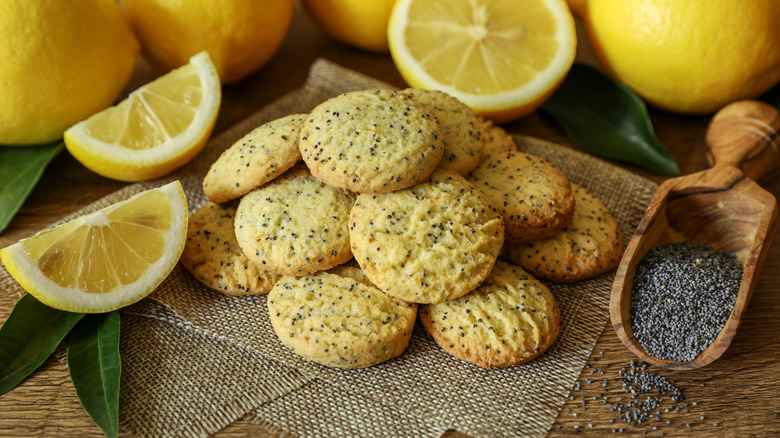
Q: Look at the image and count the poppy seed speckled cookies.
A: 11